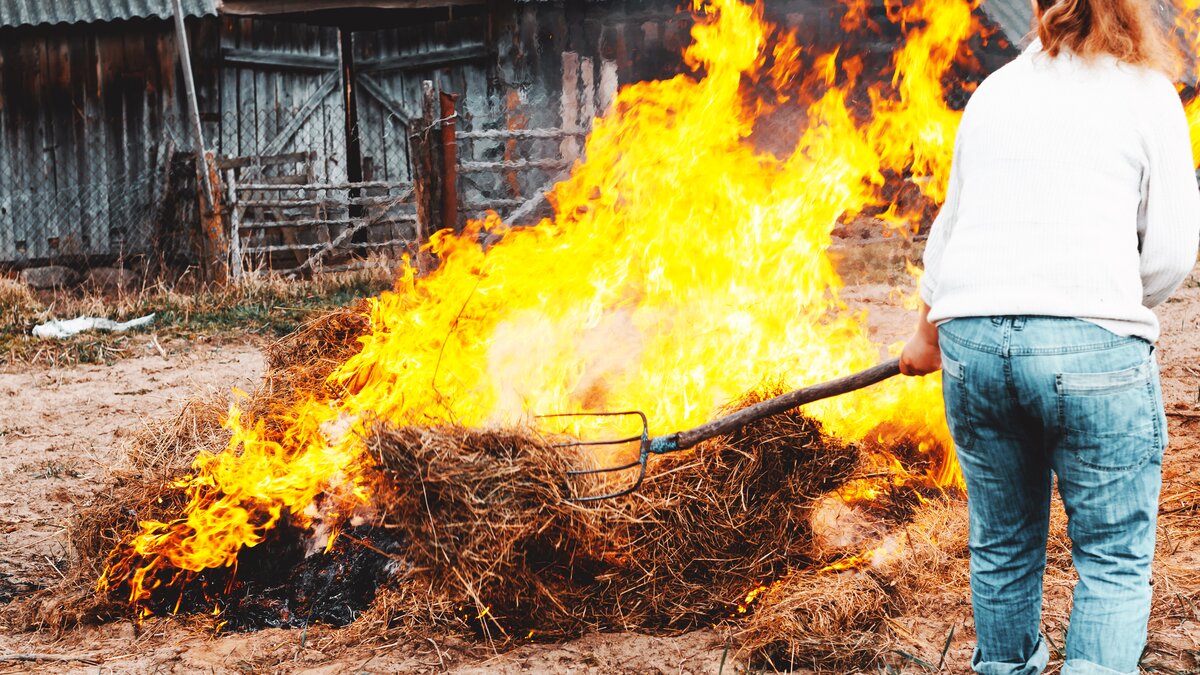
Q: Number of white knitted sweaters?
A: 1